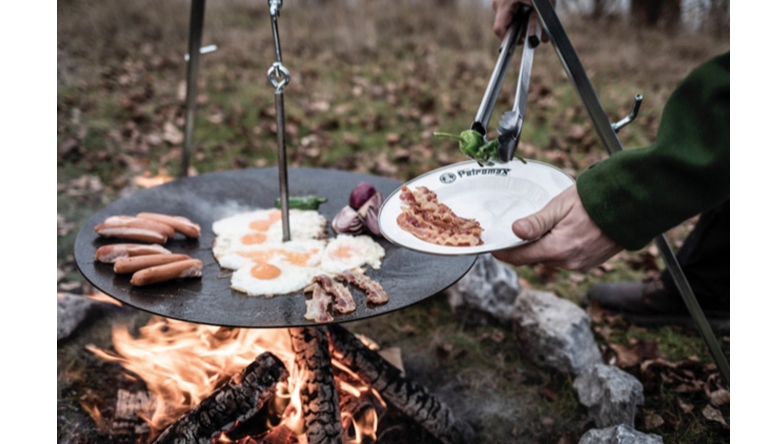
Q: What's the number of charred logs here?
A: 3